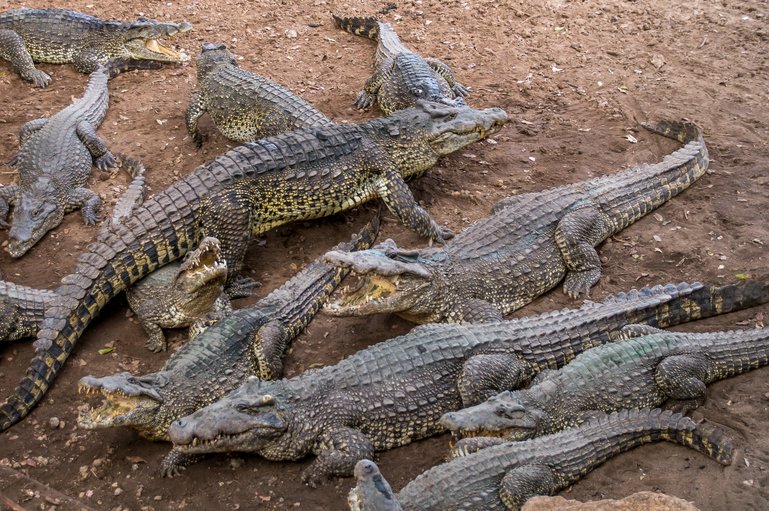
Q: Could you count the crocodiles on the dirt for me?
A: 12